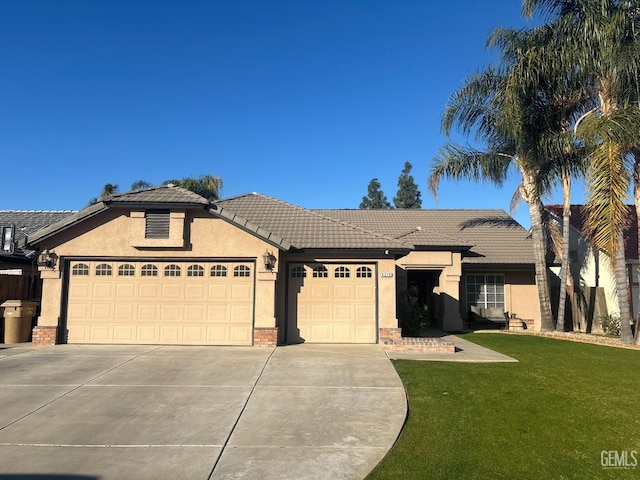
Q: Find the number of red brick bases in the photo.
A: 3